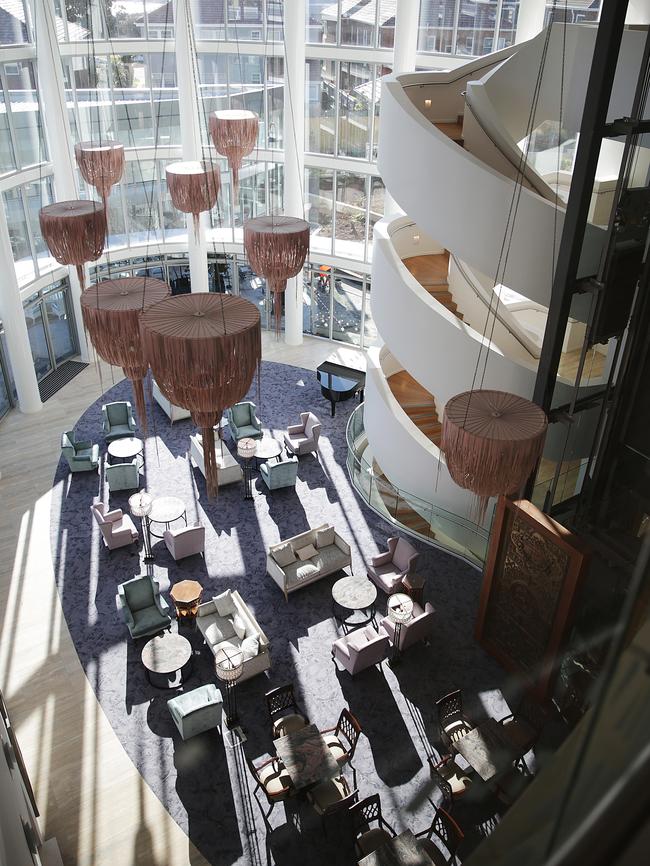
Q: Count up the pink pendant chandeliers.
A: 8